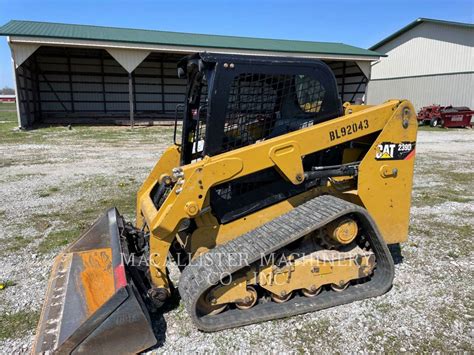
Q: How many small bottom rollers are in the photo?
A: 4